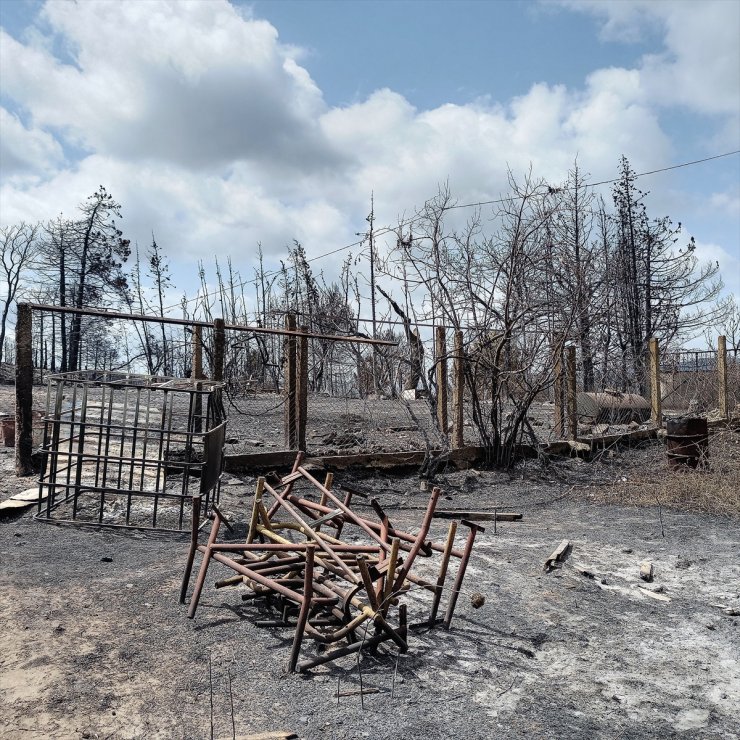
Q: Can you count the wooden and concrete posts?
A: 11